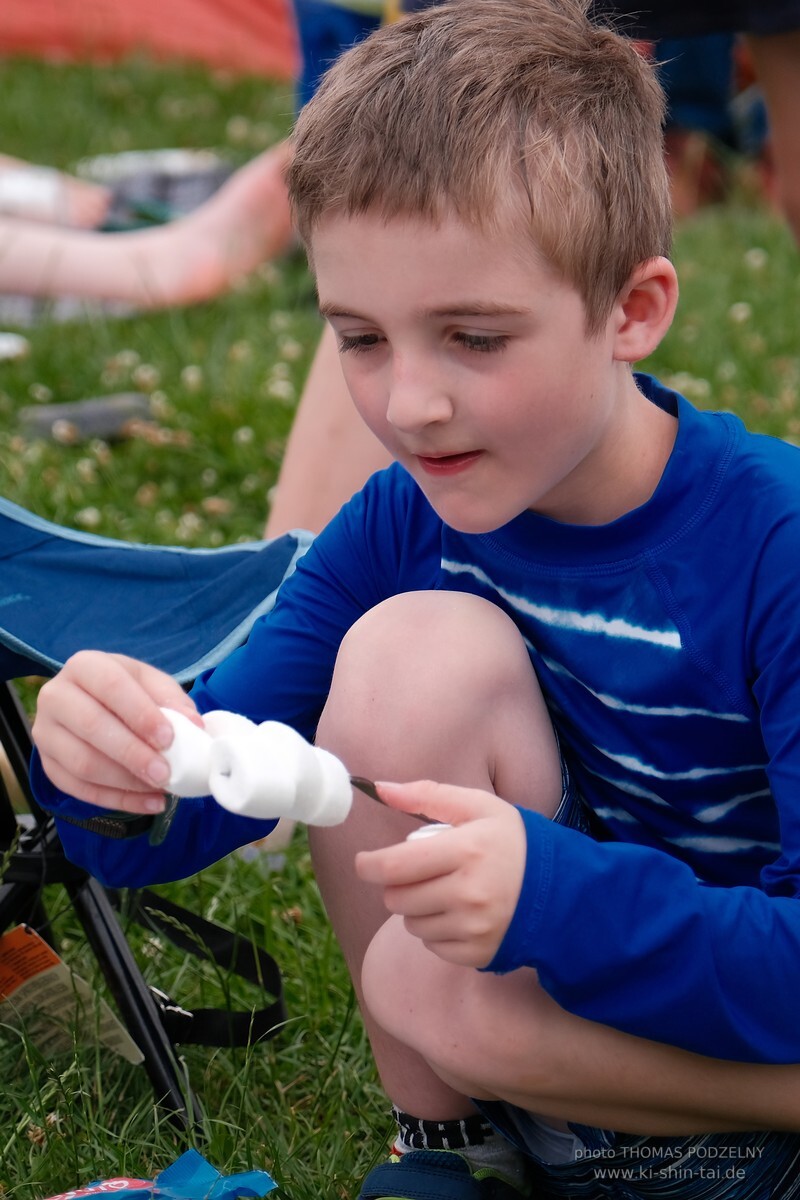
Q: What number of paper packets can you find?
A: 1